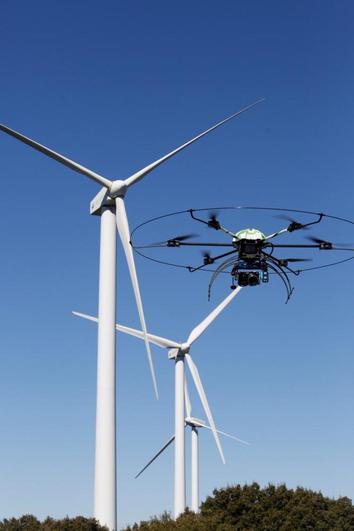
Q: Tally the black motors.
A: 6